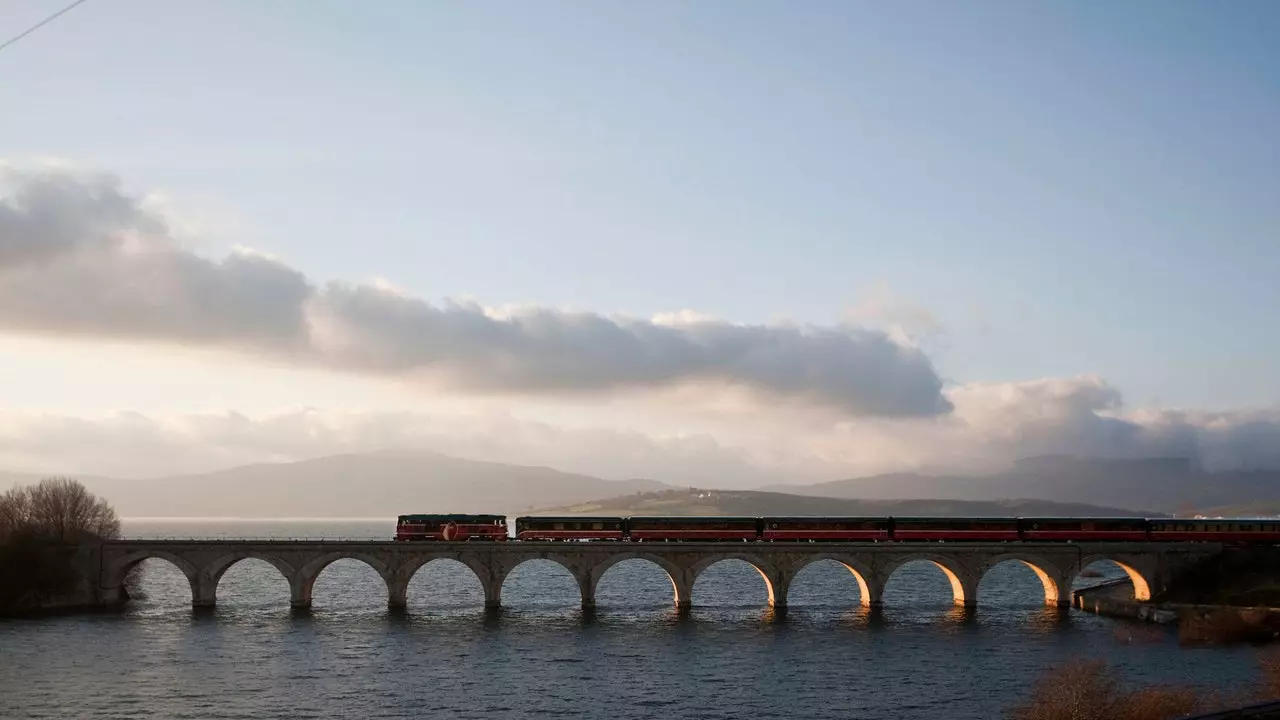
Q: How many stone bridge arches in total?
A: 11